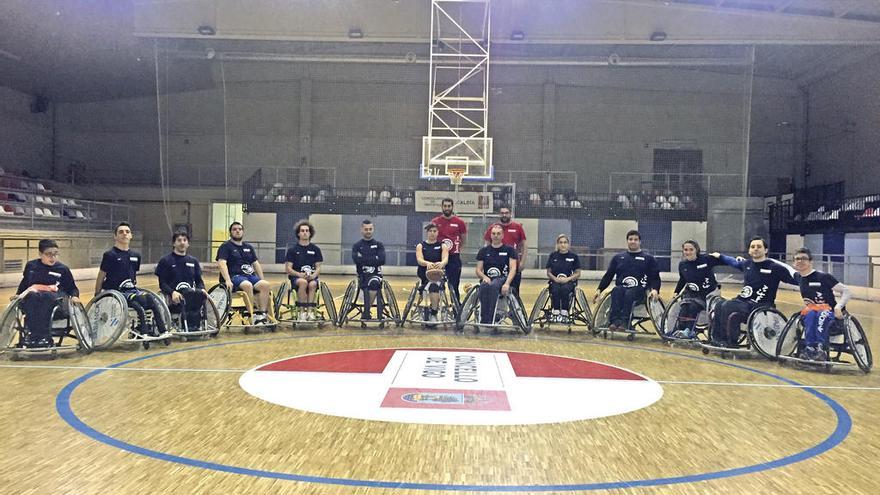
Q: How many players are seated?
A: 13